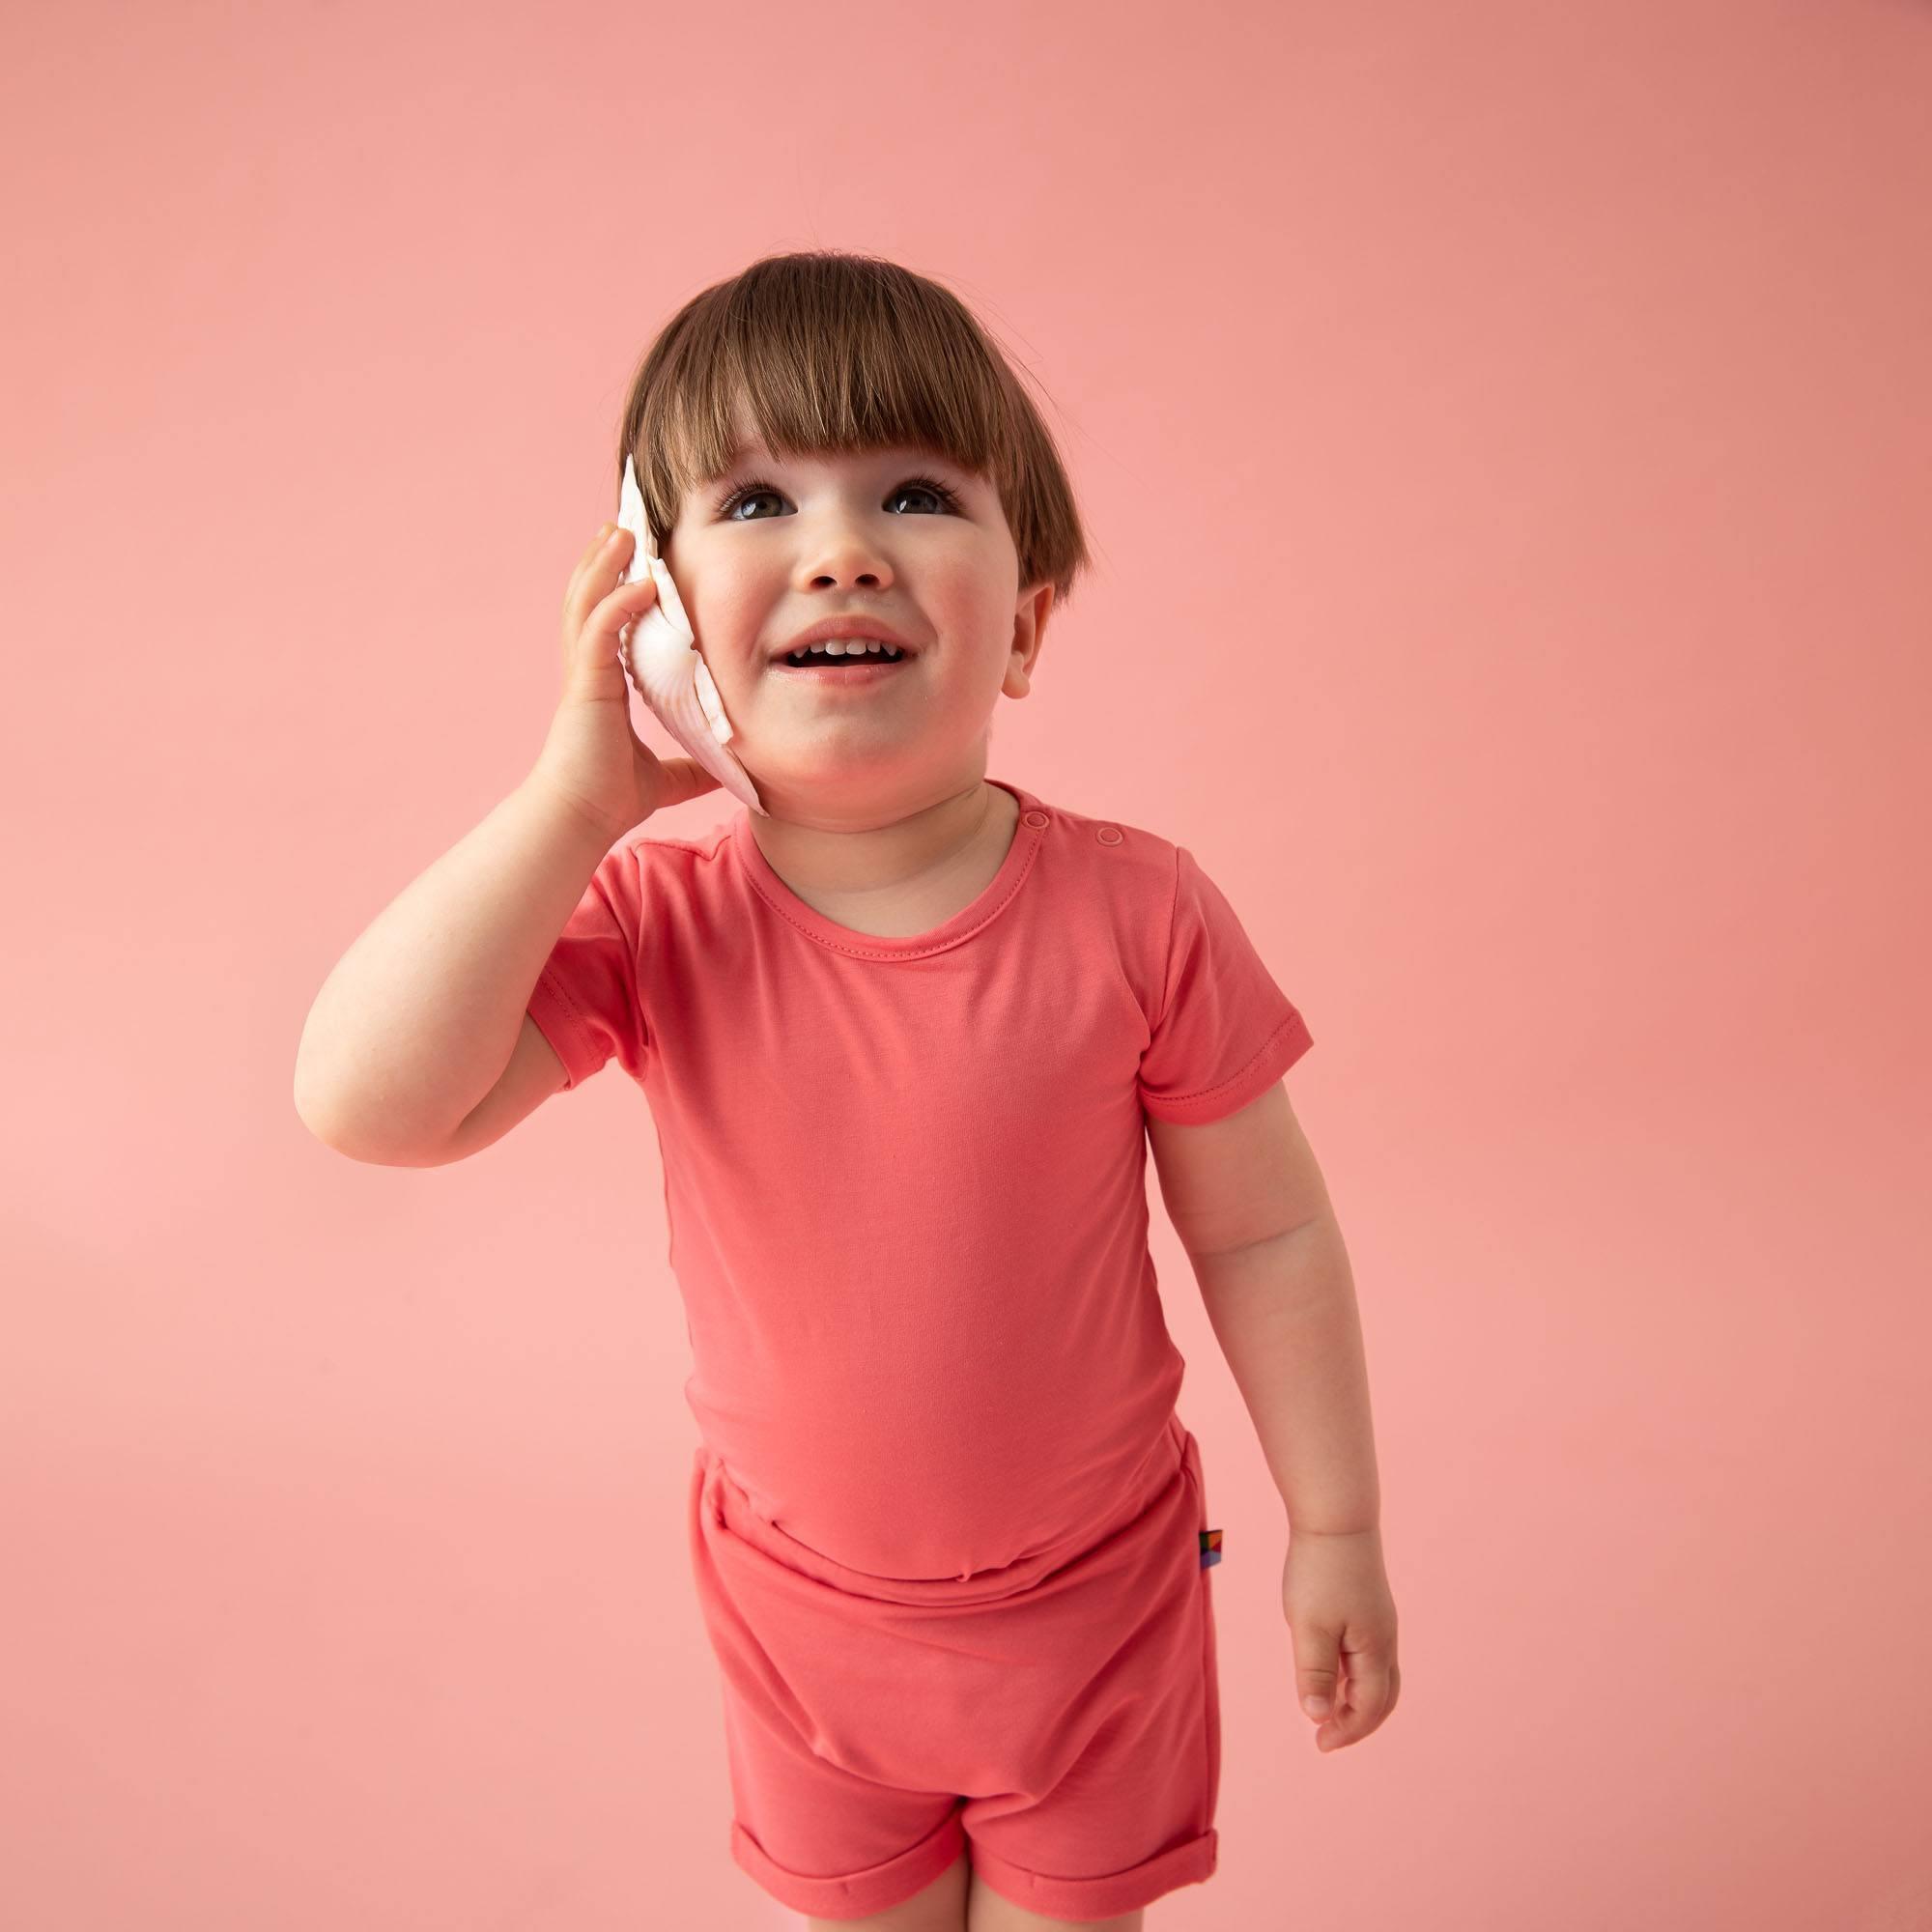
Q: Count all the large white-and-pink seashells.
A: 1